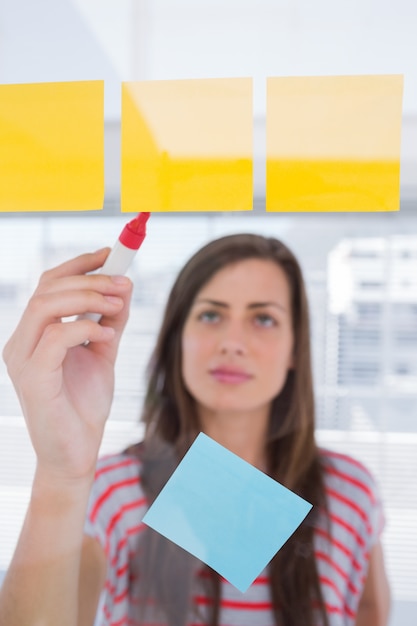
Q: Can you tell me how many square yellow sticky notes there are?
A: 3